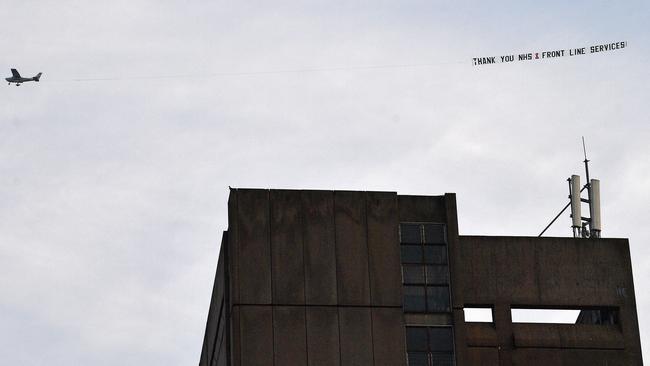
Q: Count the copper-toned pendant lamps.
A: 0